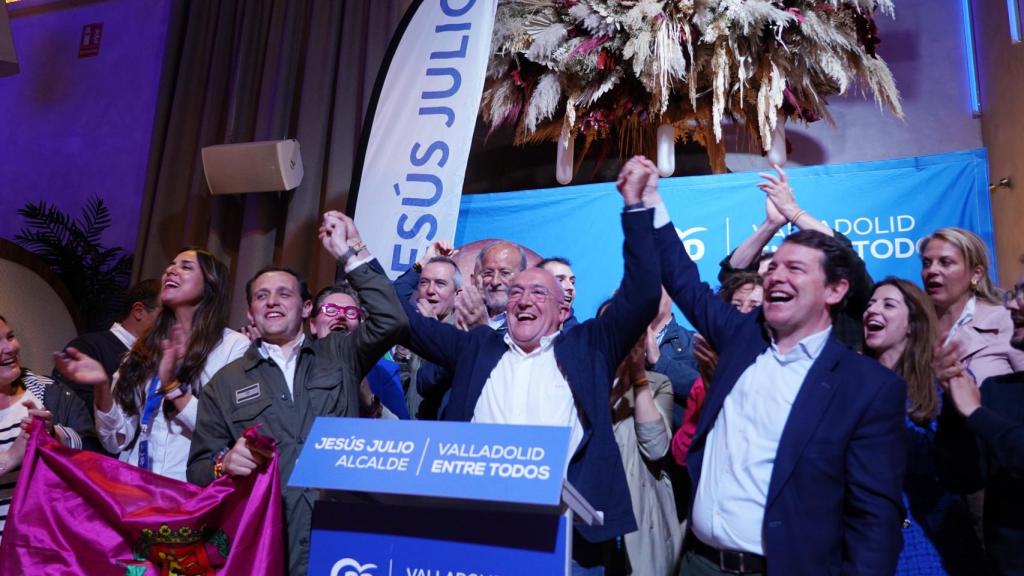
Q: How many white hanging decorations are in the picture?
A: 3